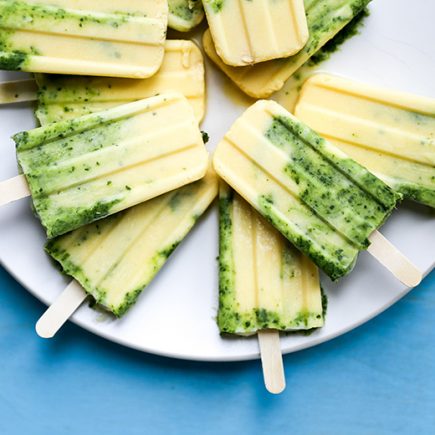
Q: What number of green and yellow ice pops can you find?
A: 10